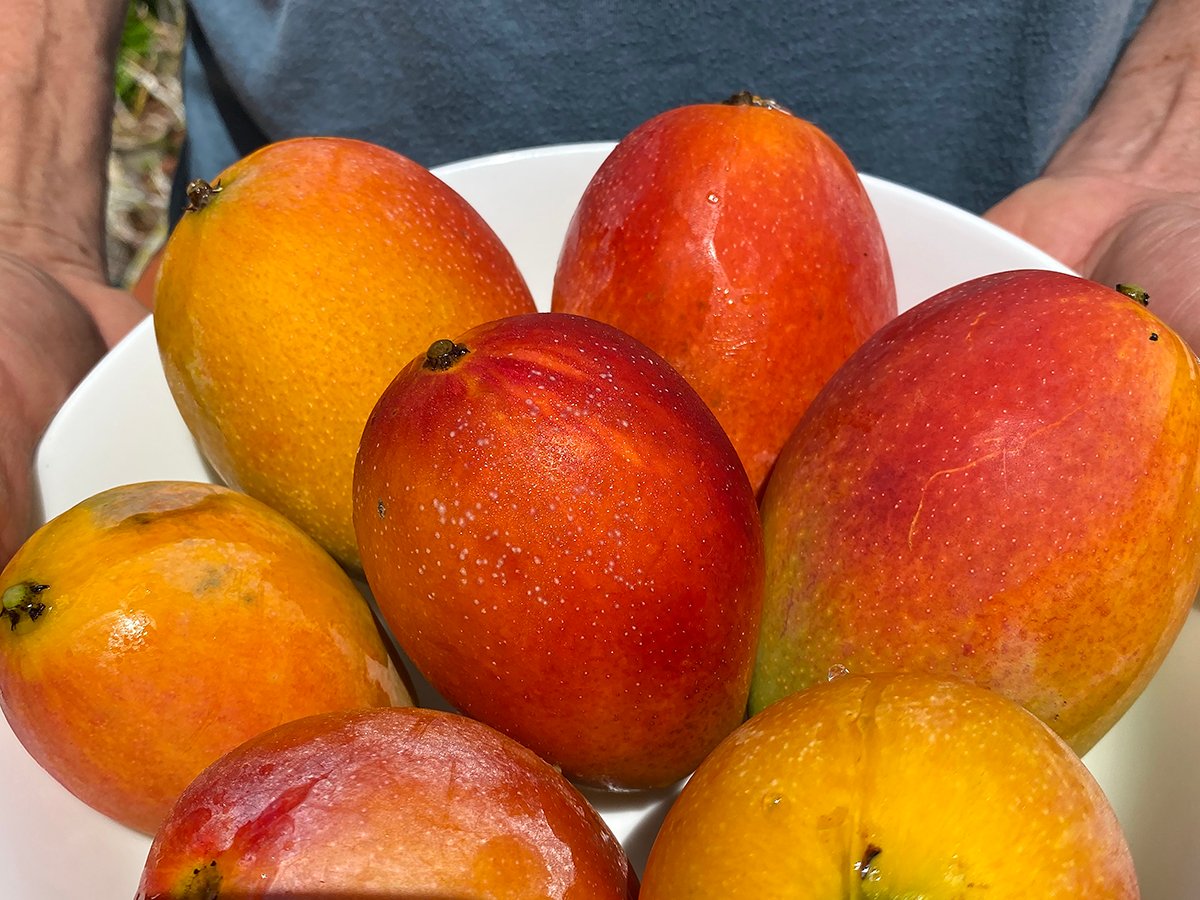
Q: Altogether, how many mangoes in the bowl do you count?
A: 7